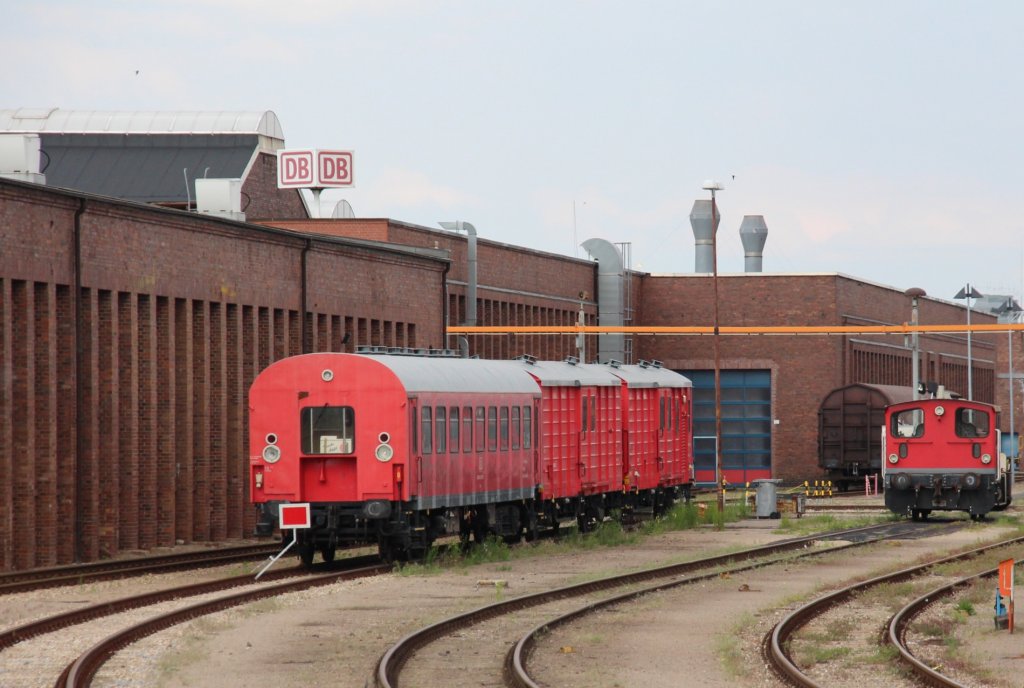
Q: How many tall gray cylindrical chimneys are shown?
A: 2